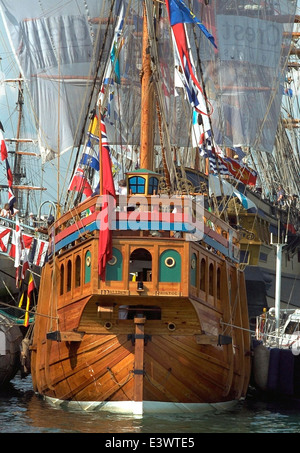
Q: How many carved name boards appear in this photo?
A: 2